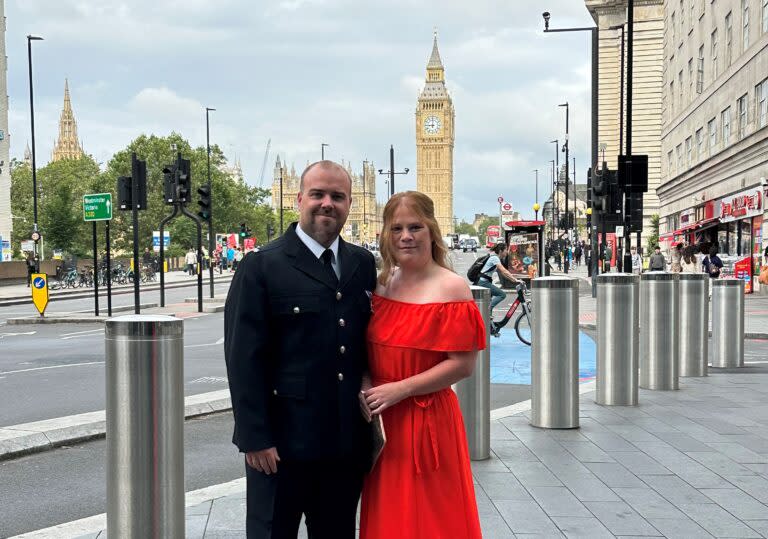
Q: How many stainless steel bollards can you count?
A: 7